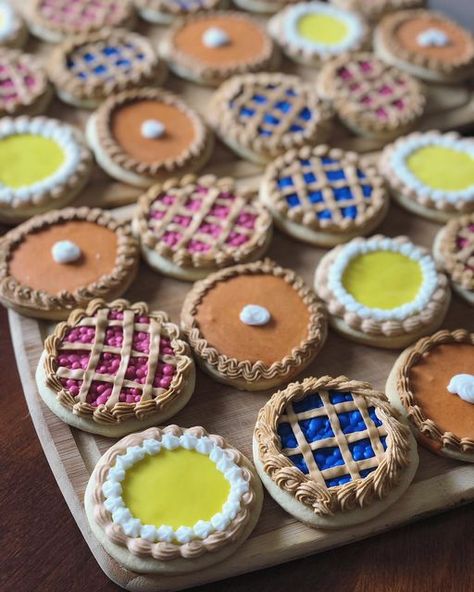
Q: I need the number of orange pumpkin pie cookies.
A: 6